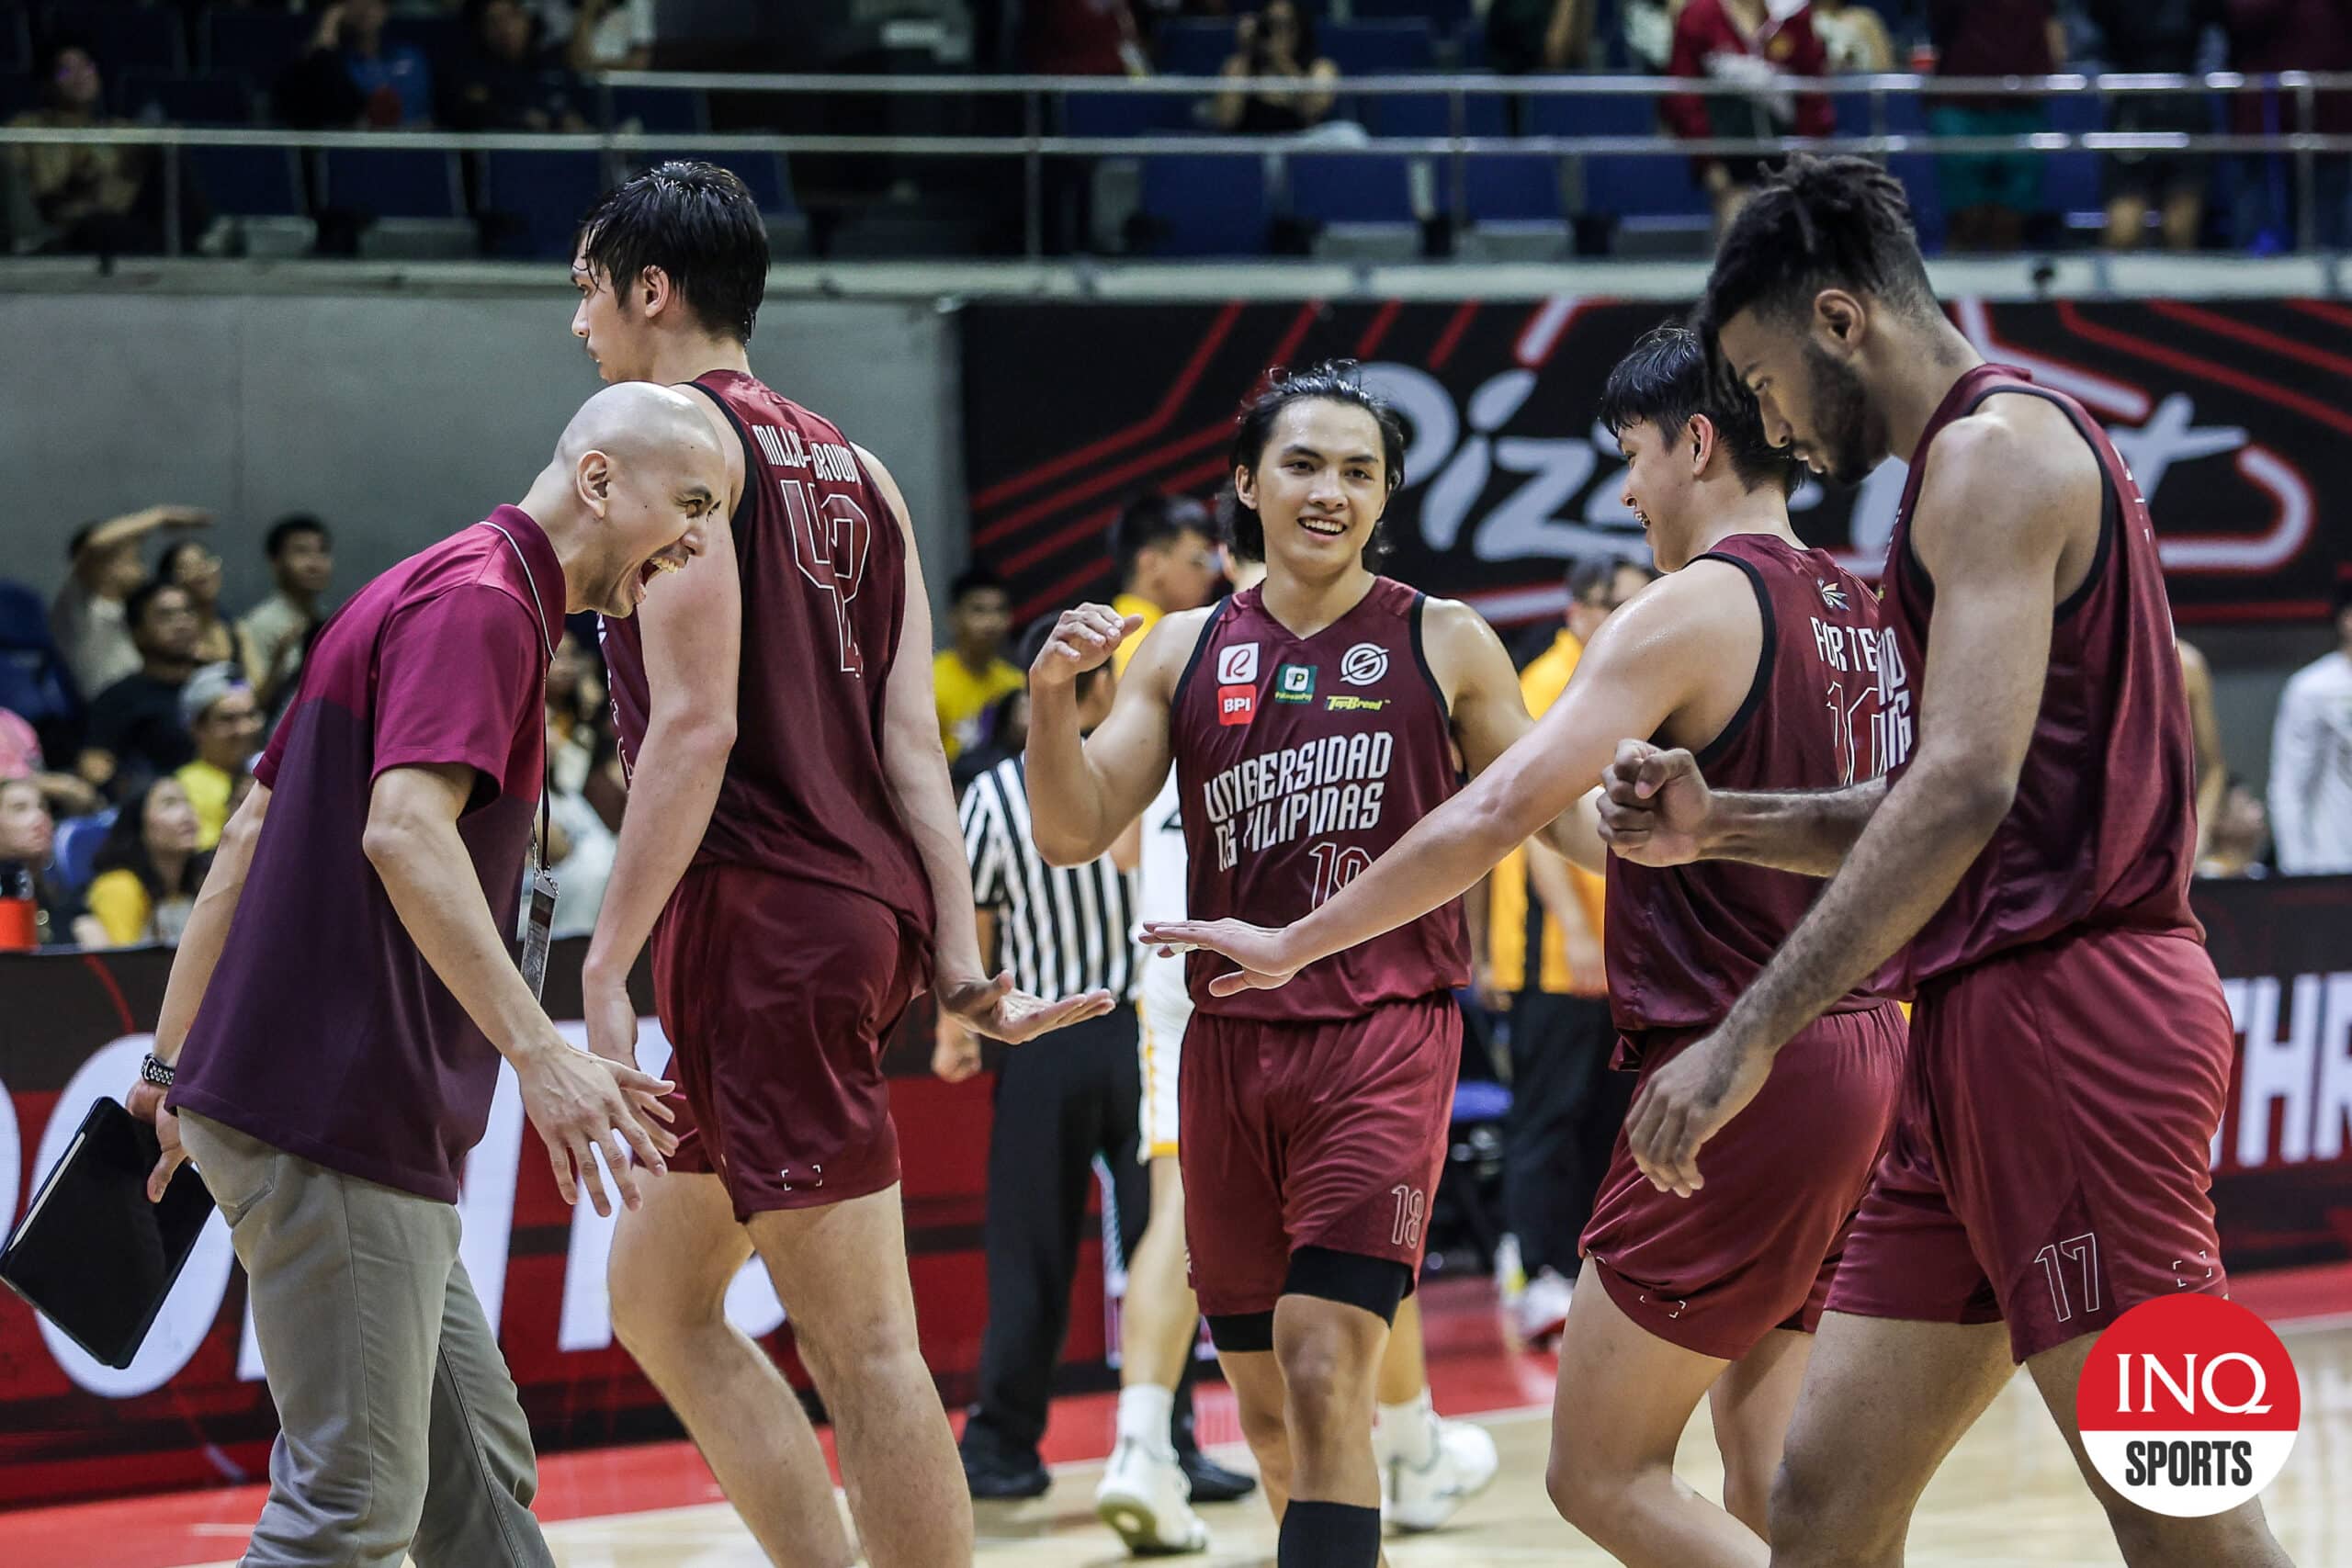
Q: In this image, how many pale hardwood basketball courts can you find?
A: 1